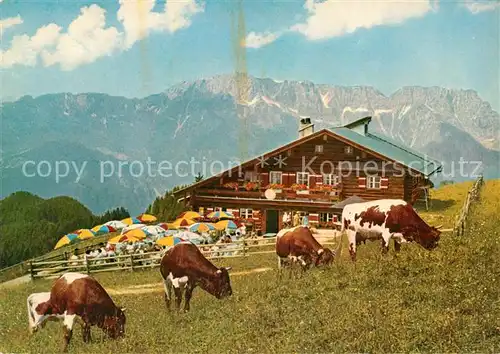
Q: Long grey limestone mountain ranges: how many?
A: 1